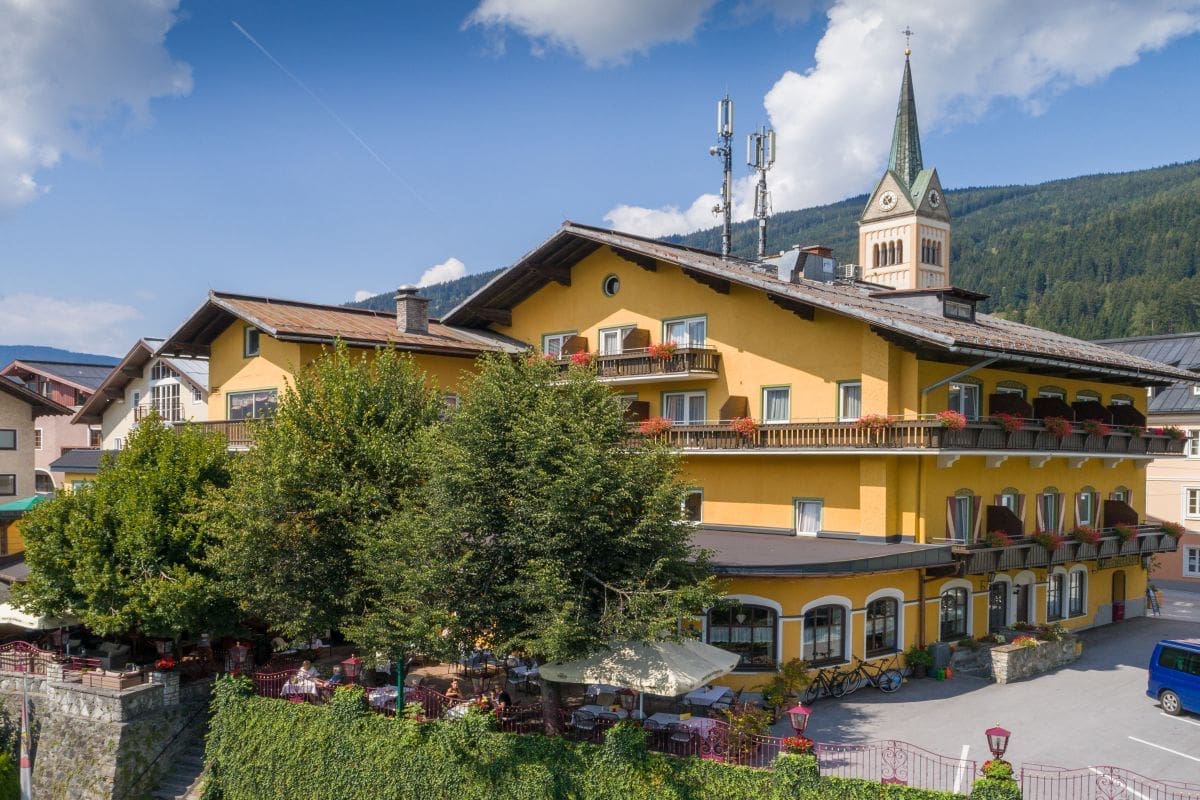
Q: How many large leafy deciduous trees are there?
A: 3